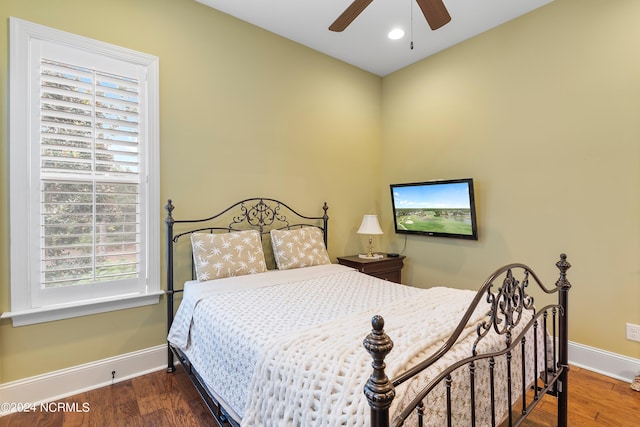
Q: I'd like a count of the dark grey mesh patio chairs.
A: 0